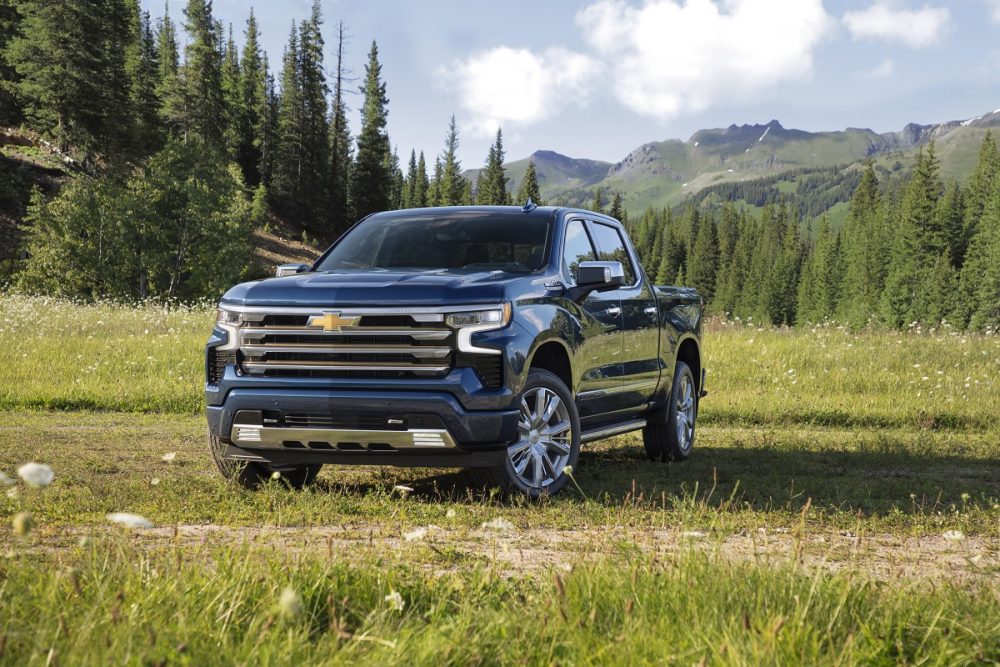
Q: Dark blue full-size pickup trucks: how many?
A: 1